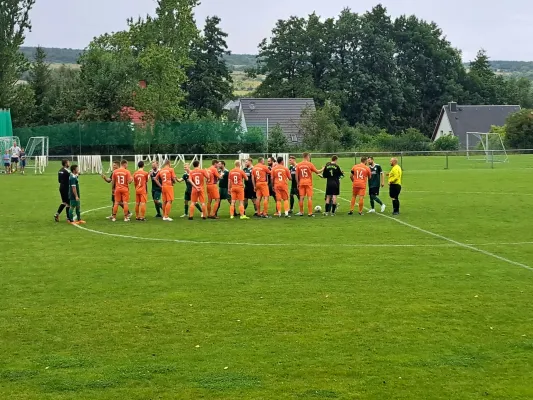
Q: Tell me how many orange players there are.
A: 10